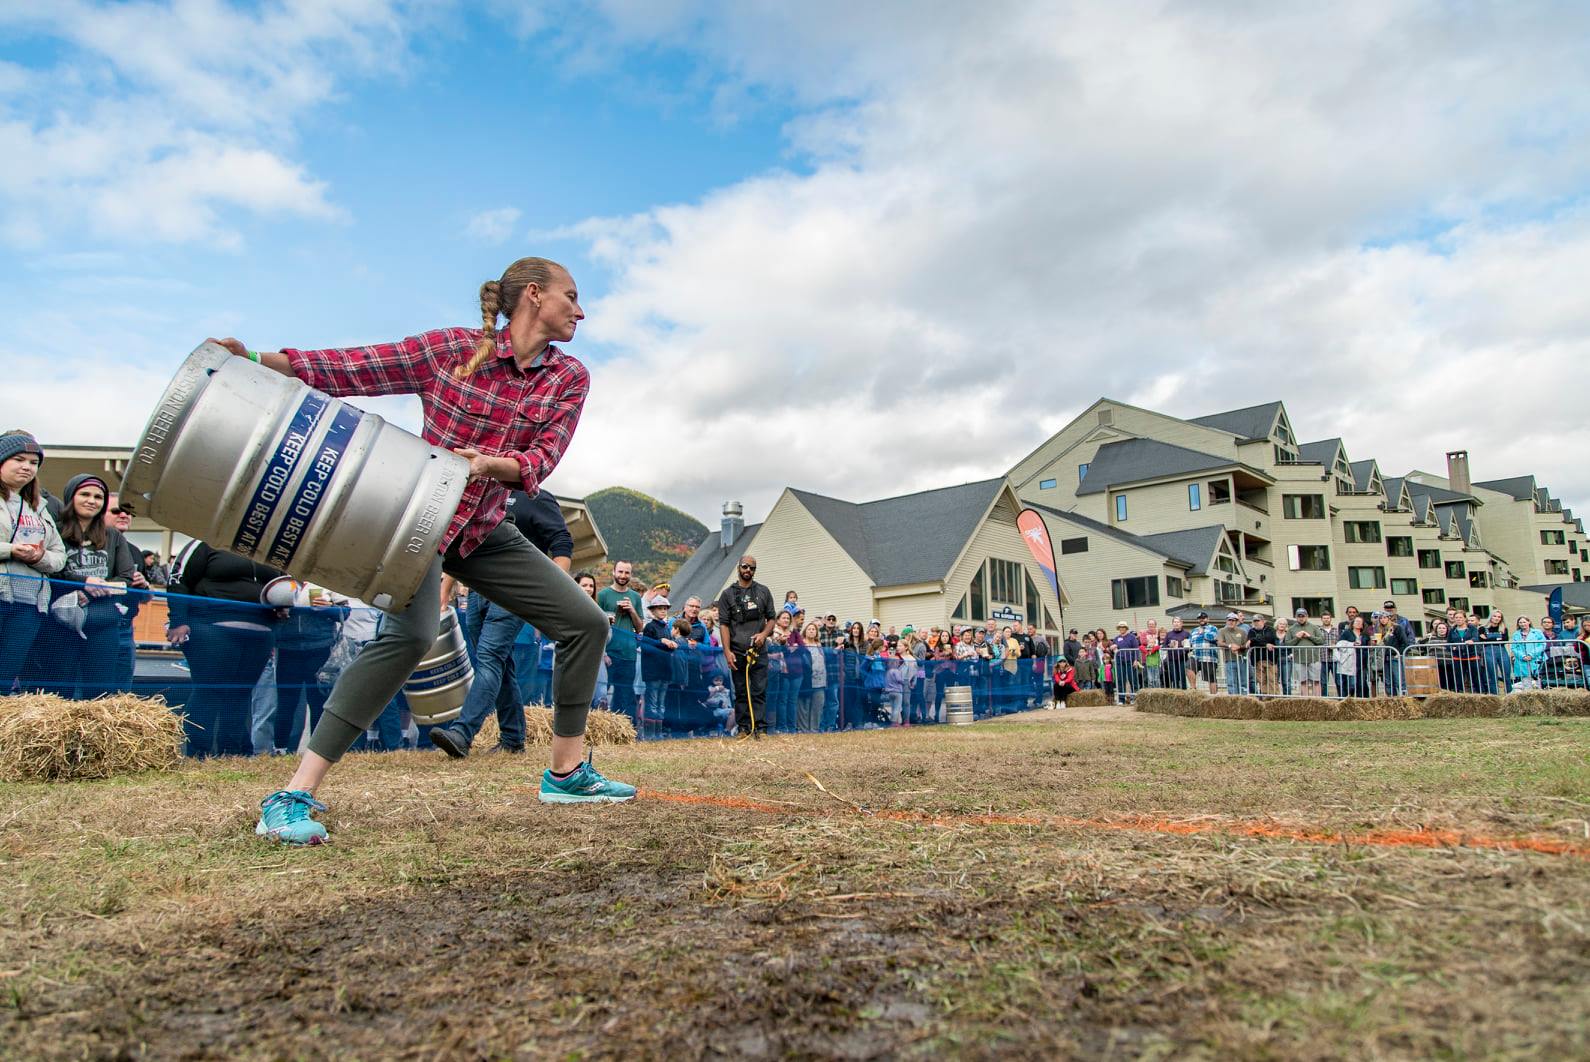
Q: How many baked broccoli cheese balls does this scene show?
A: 0